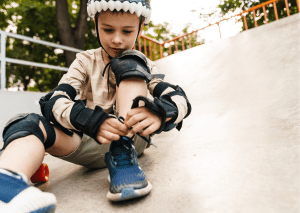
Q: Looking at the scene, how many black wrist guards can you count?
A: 2